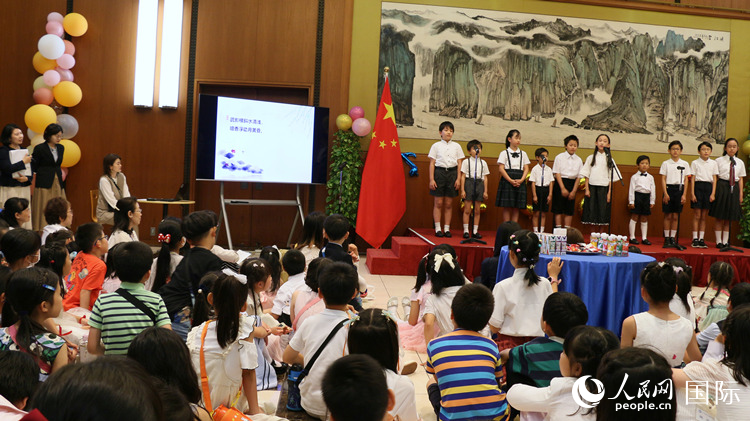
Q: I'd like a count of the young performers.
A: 10